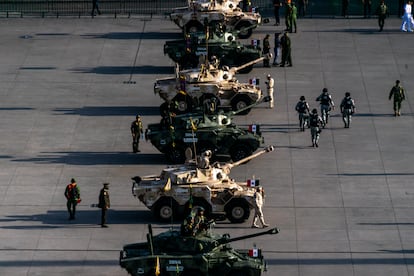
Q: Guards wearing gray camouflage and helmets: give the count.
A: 4